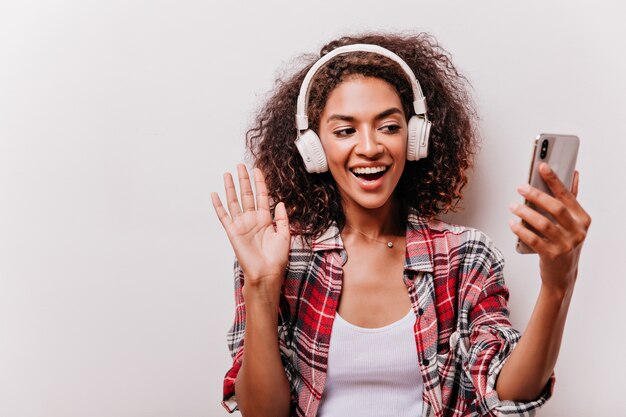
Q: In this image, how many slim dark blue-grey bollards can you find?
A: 0